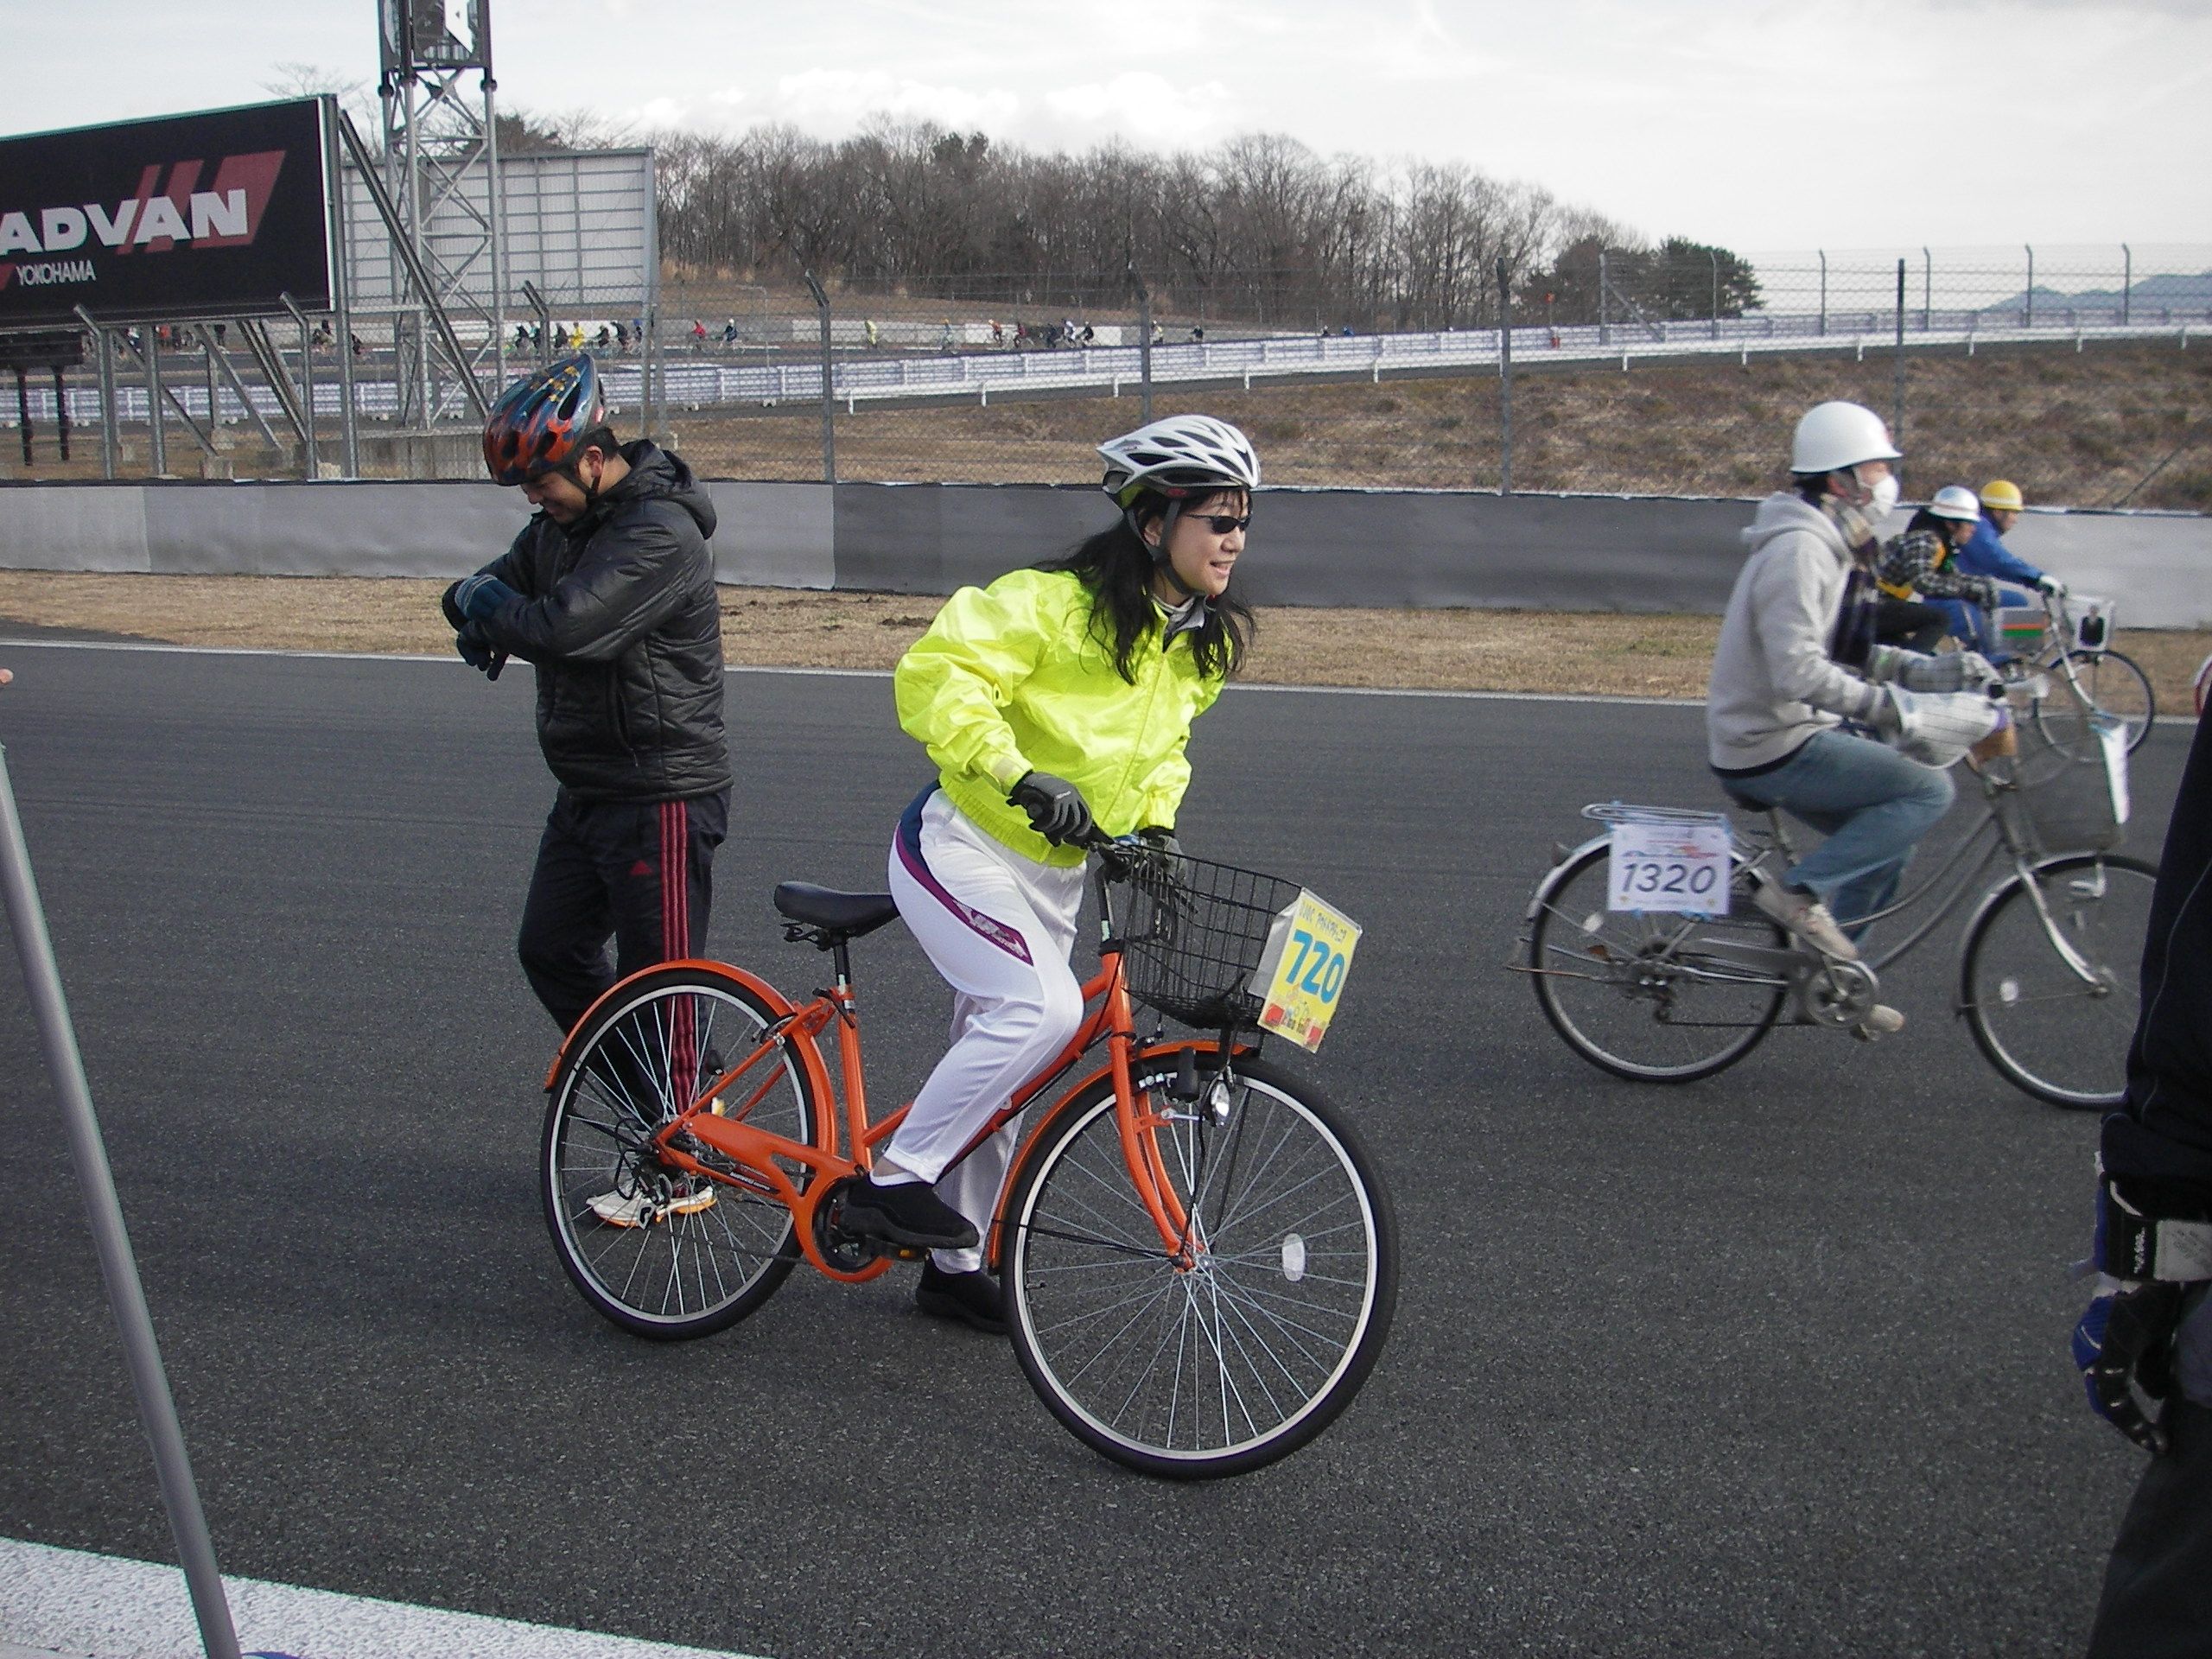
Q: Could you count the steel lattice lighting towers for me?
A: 1